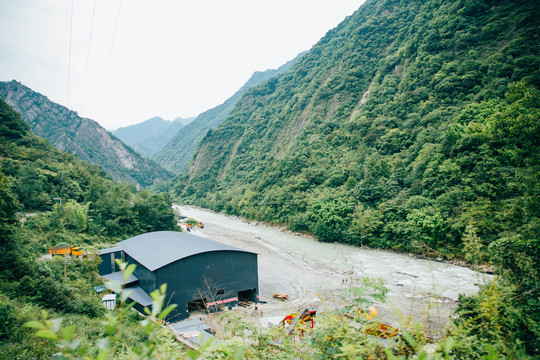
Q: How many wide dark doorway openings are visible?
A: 2